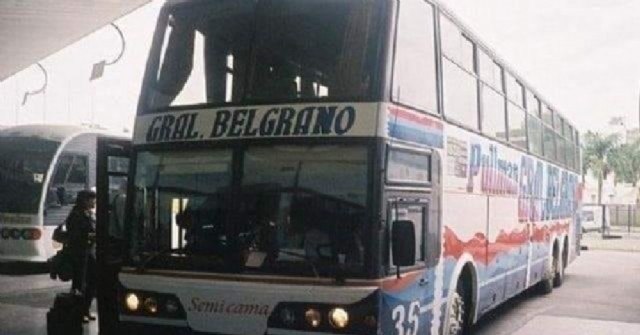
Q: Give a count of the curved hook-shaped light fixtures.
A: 2